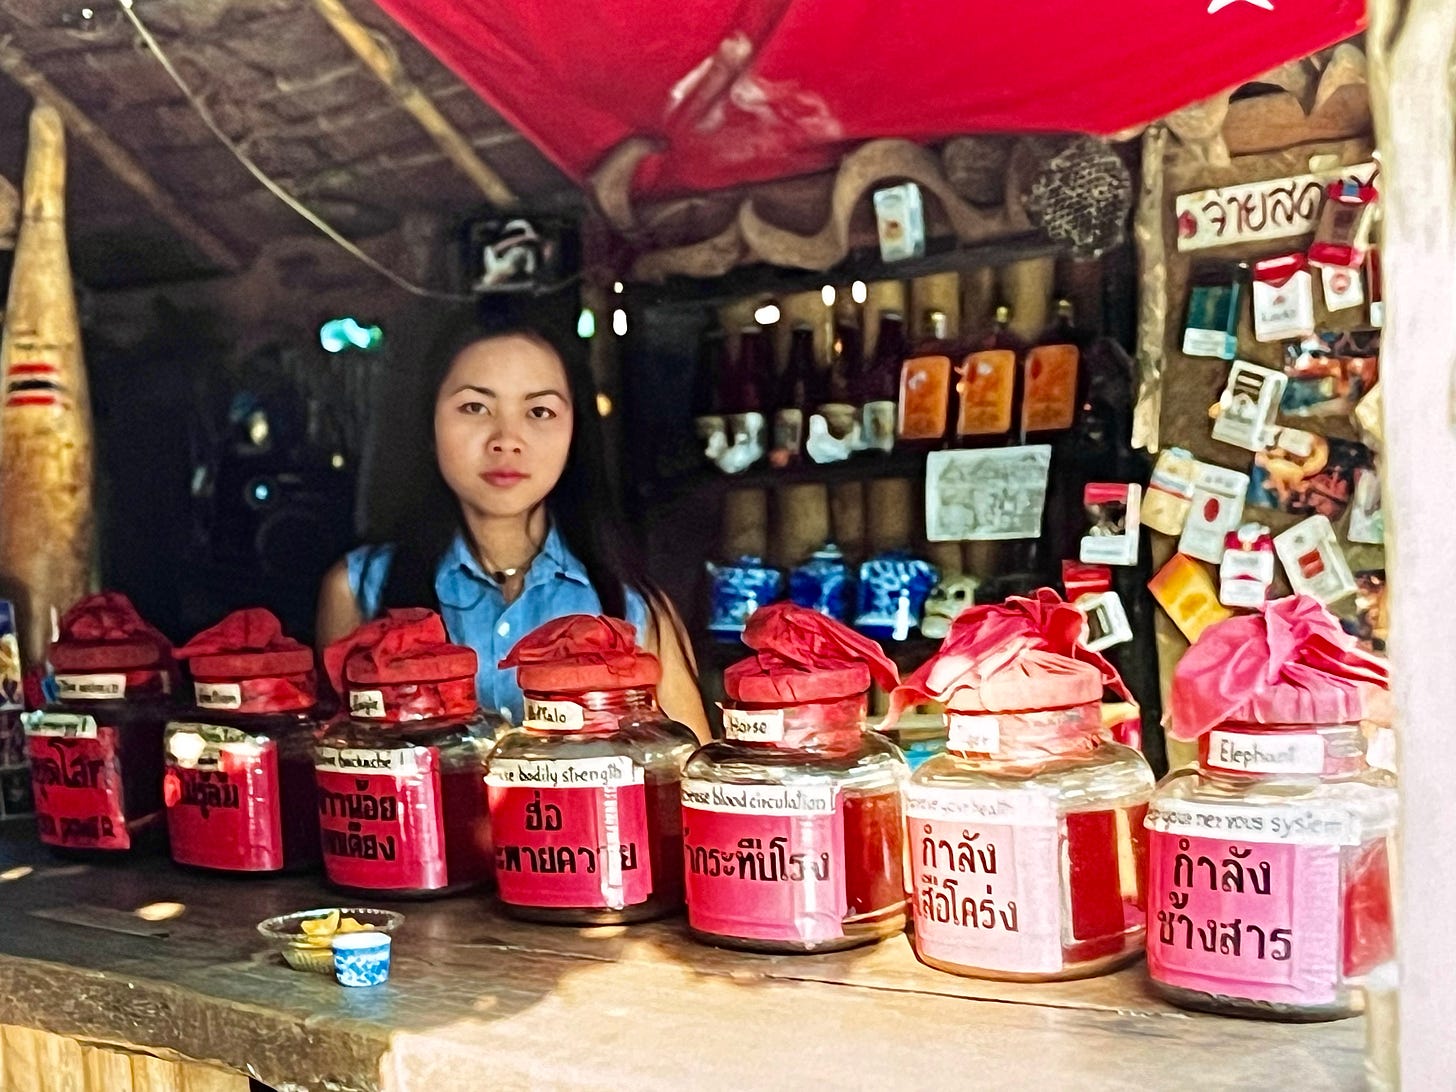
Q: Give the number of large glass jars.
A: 7